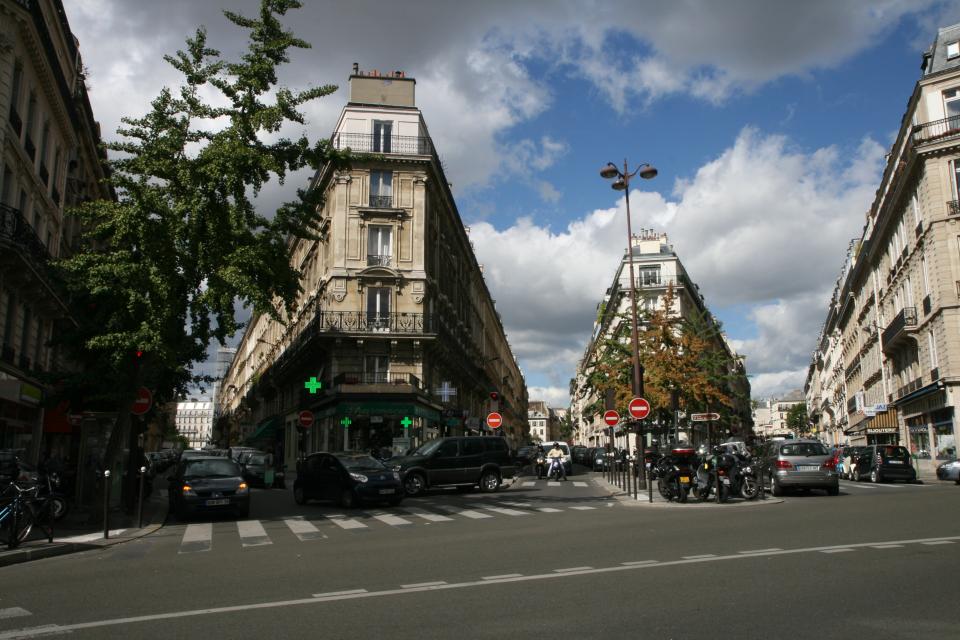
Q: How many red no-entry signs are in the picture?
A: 5